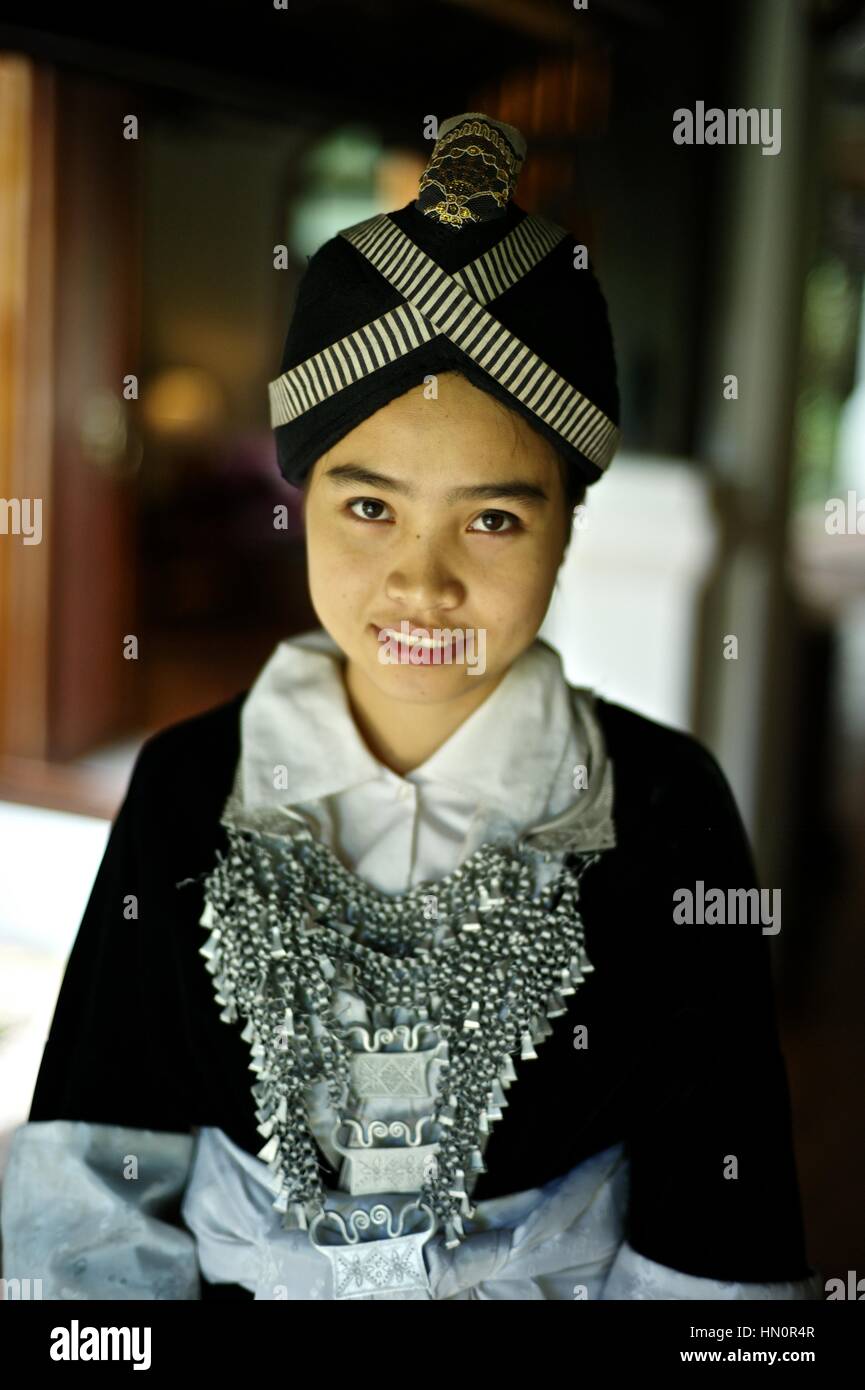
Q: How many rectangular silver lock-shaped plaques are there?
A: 3